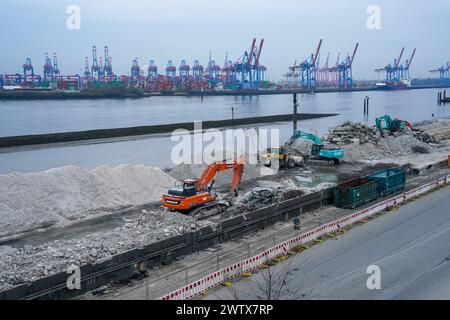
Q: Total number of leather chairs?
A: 0